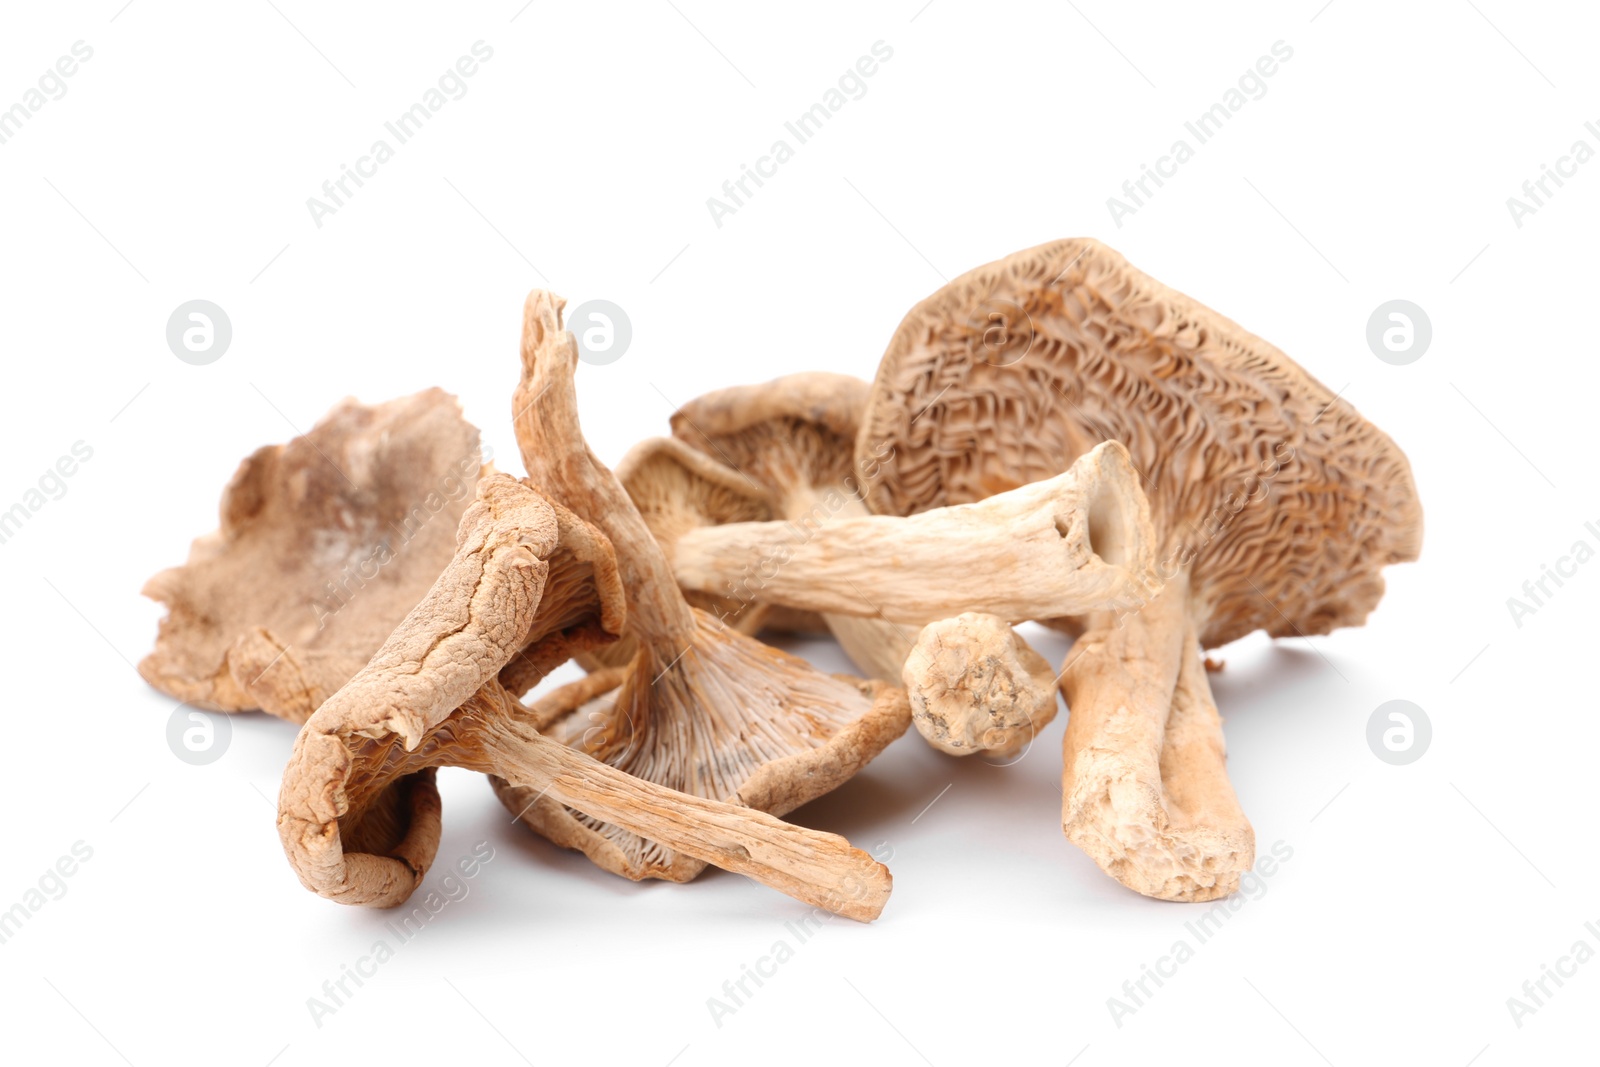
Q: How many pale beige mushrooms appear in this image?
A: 6